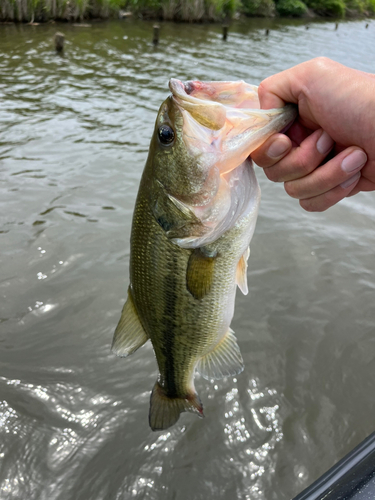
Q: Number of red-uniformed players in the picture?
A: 0